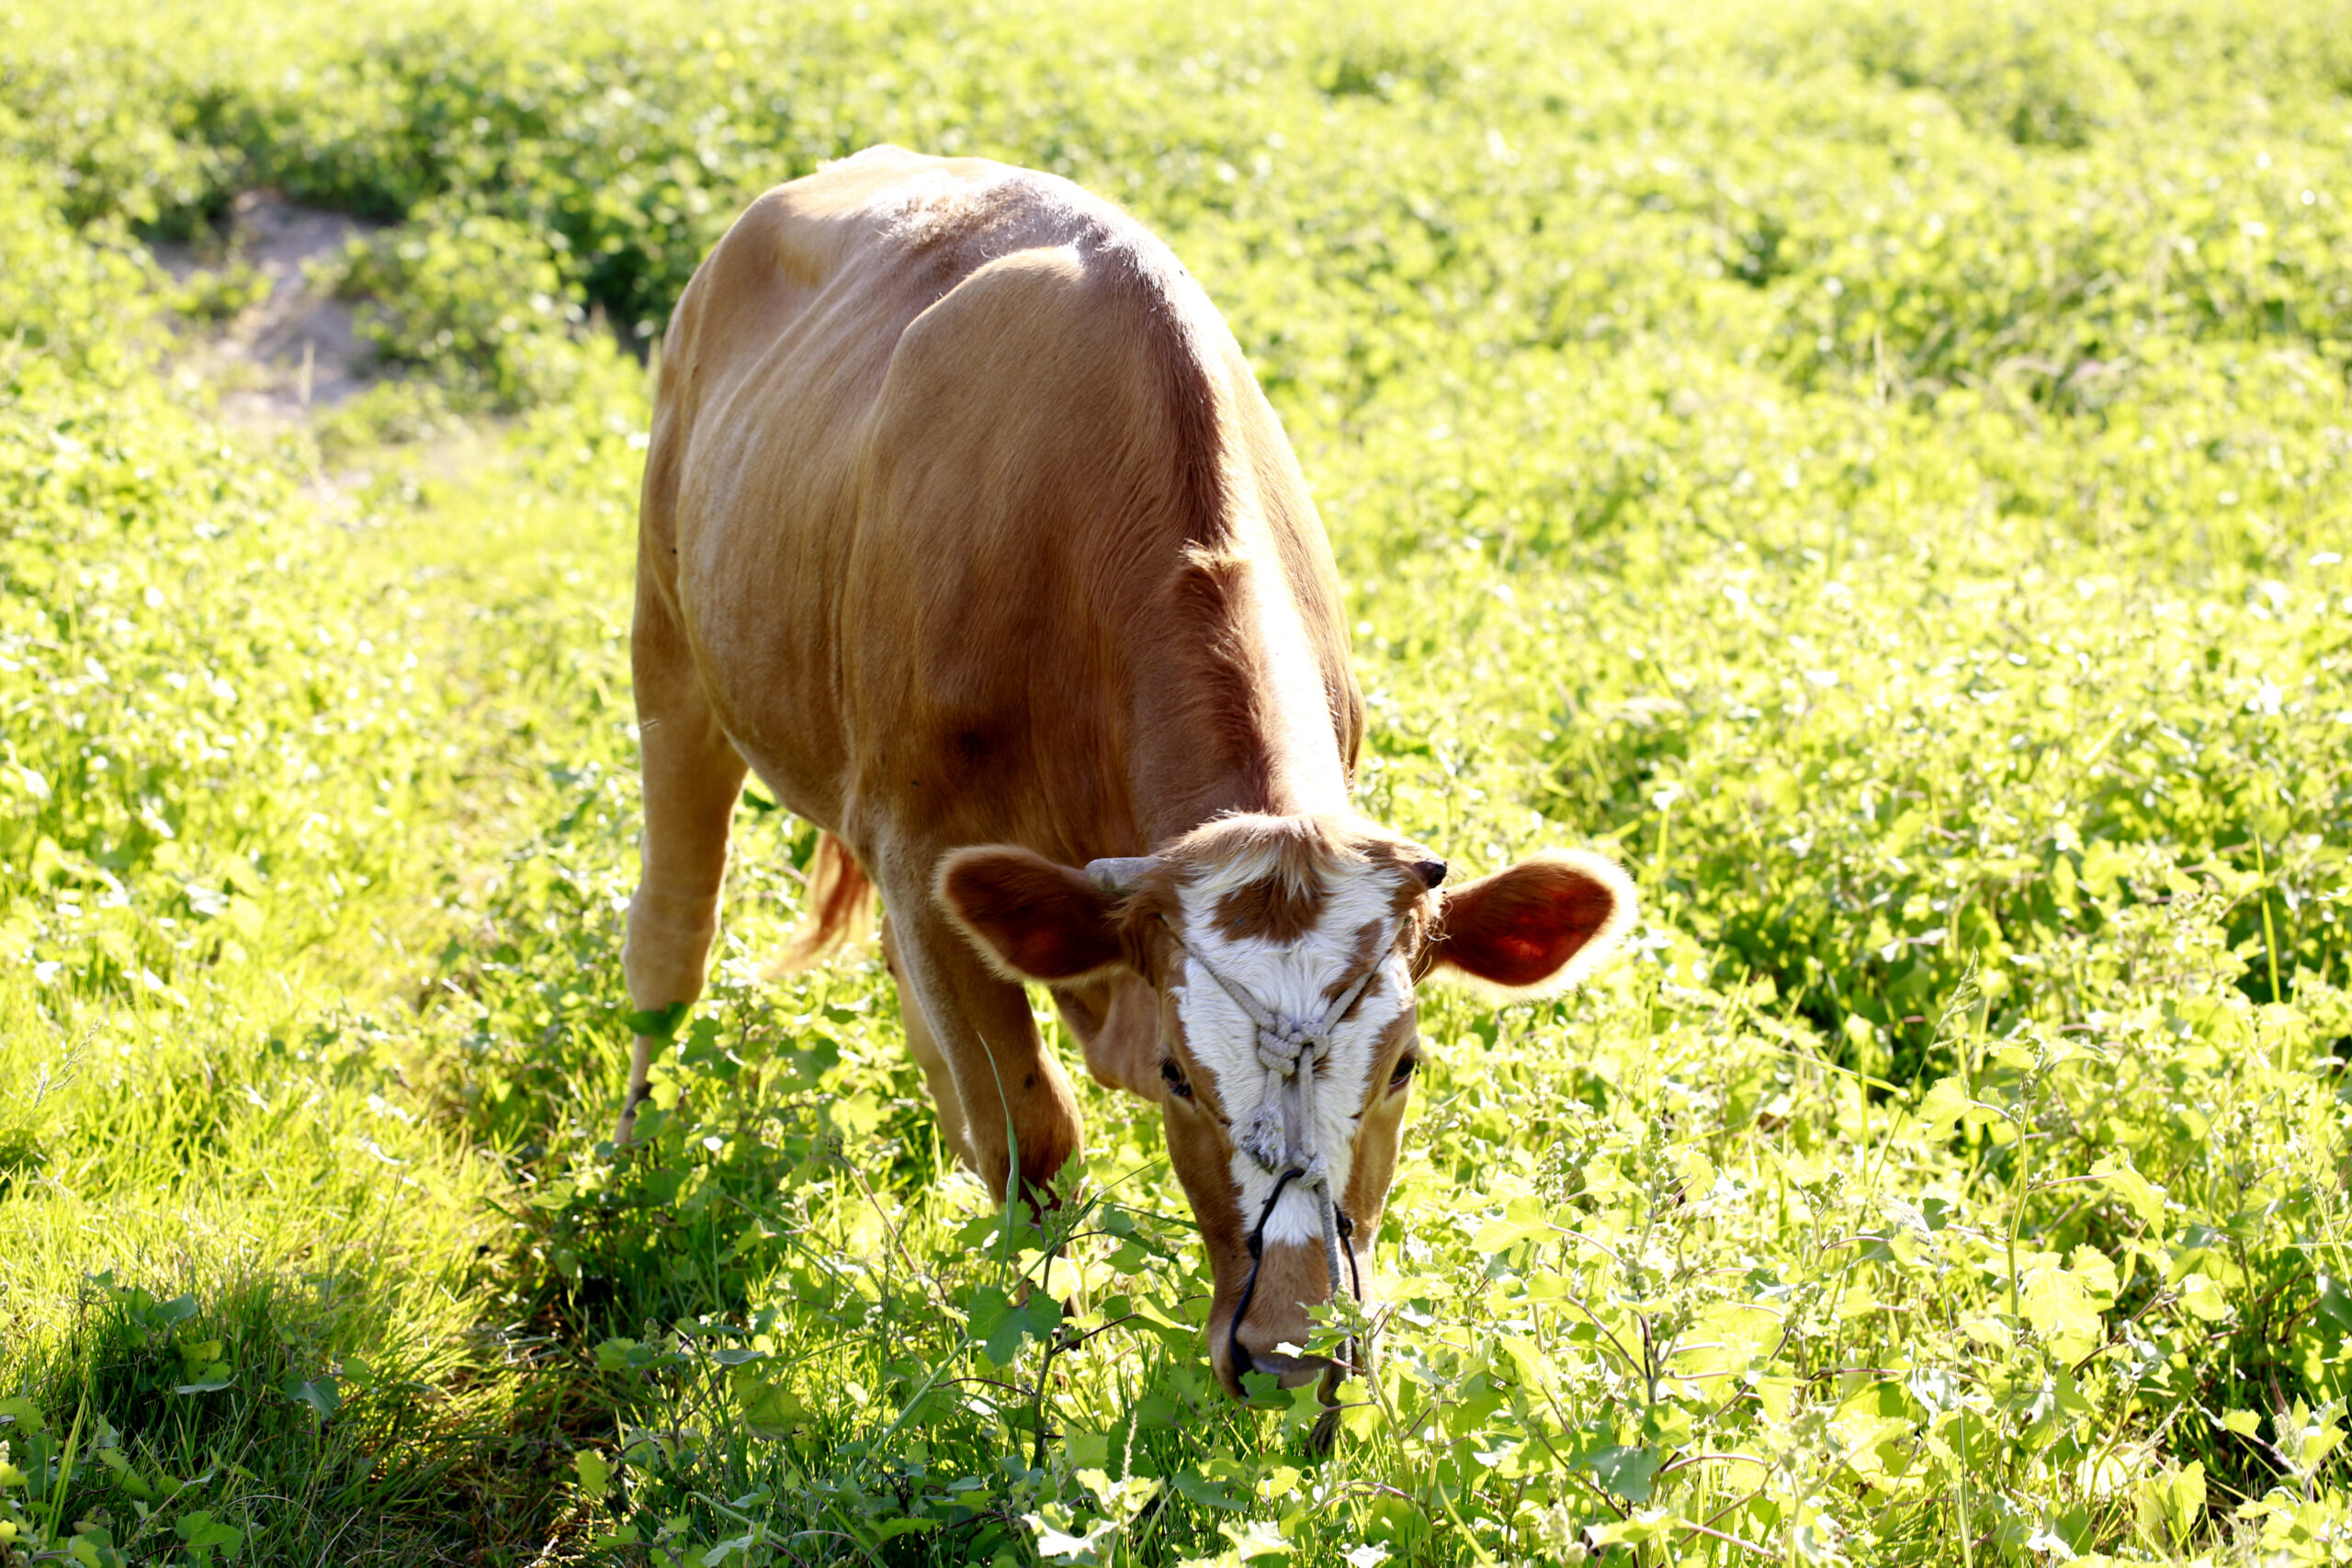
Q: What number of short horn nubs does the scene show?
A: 2